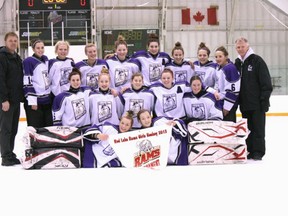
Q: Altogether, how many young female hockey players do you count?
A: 15